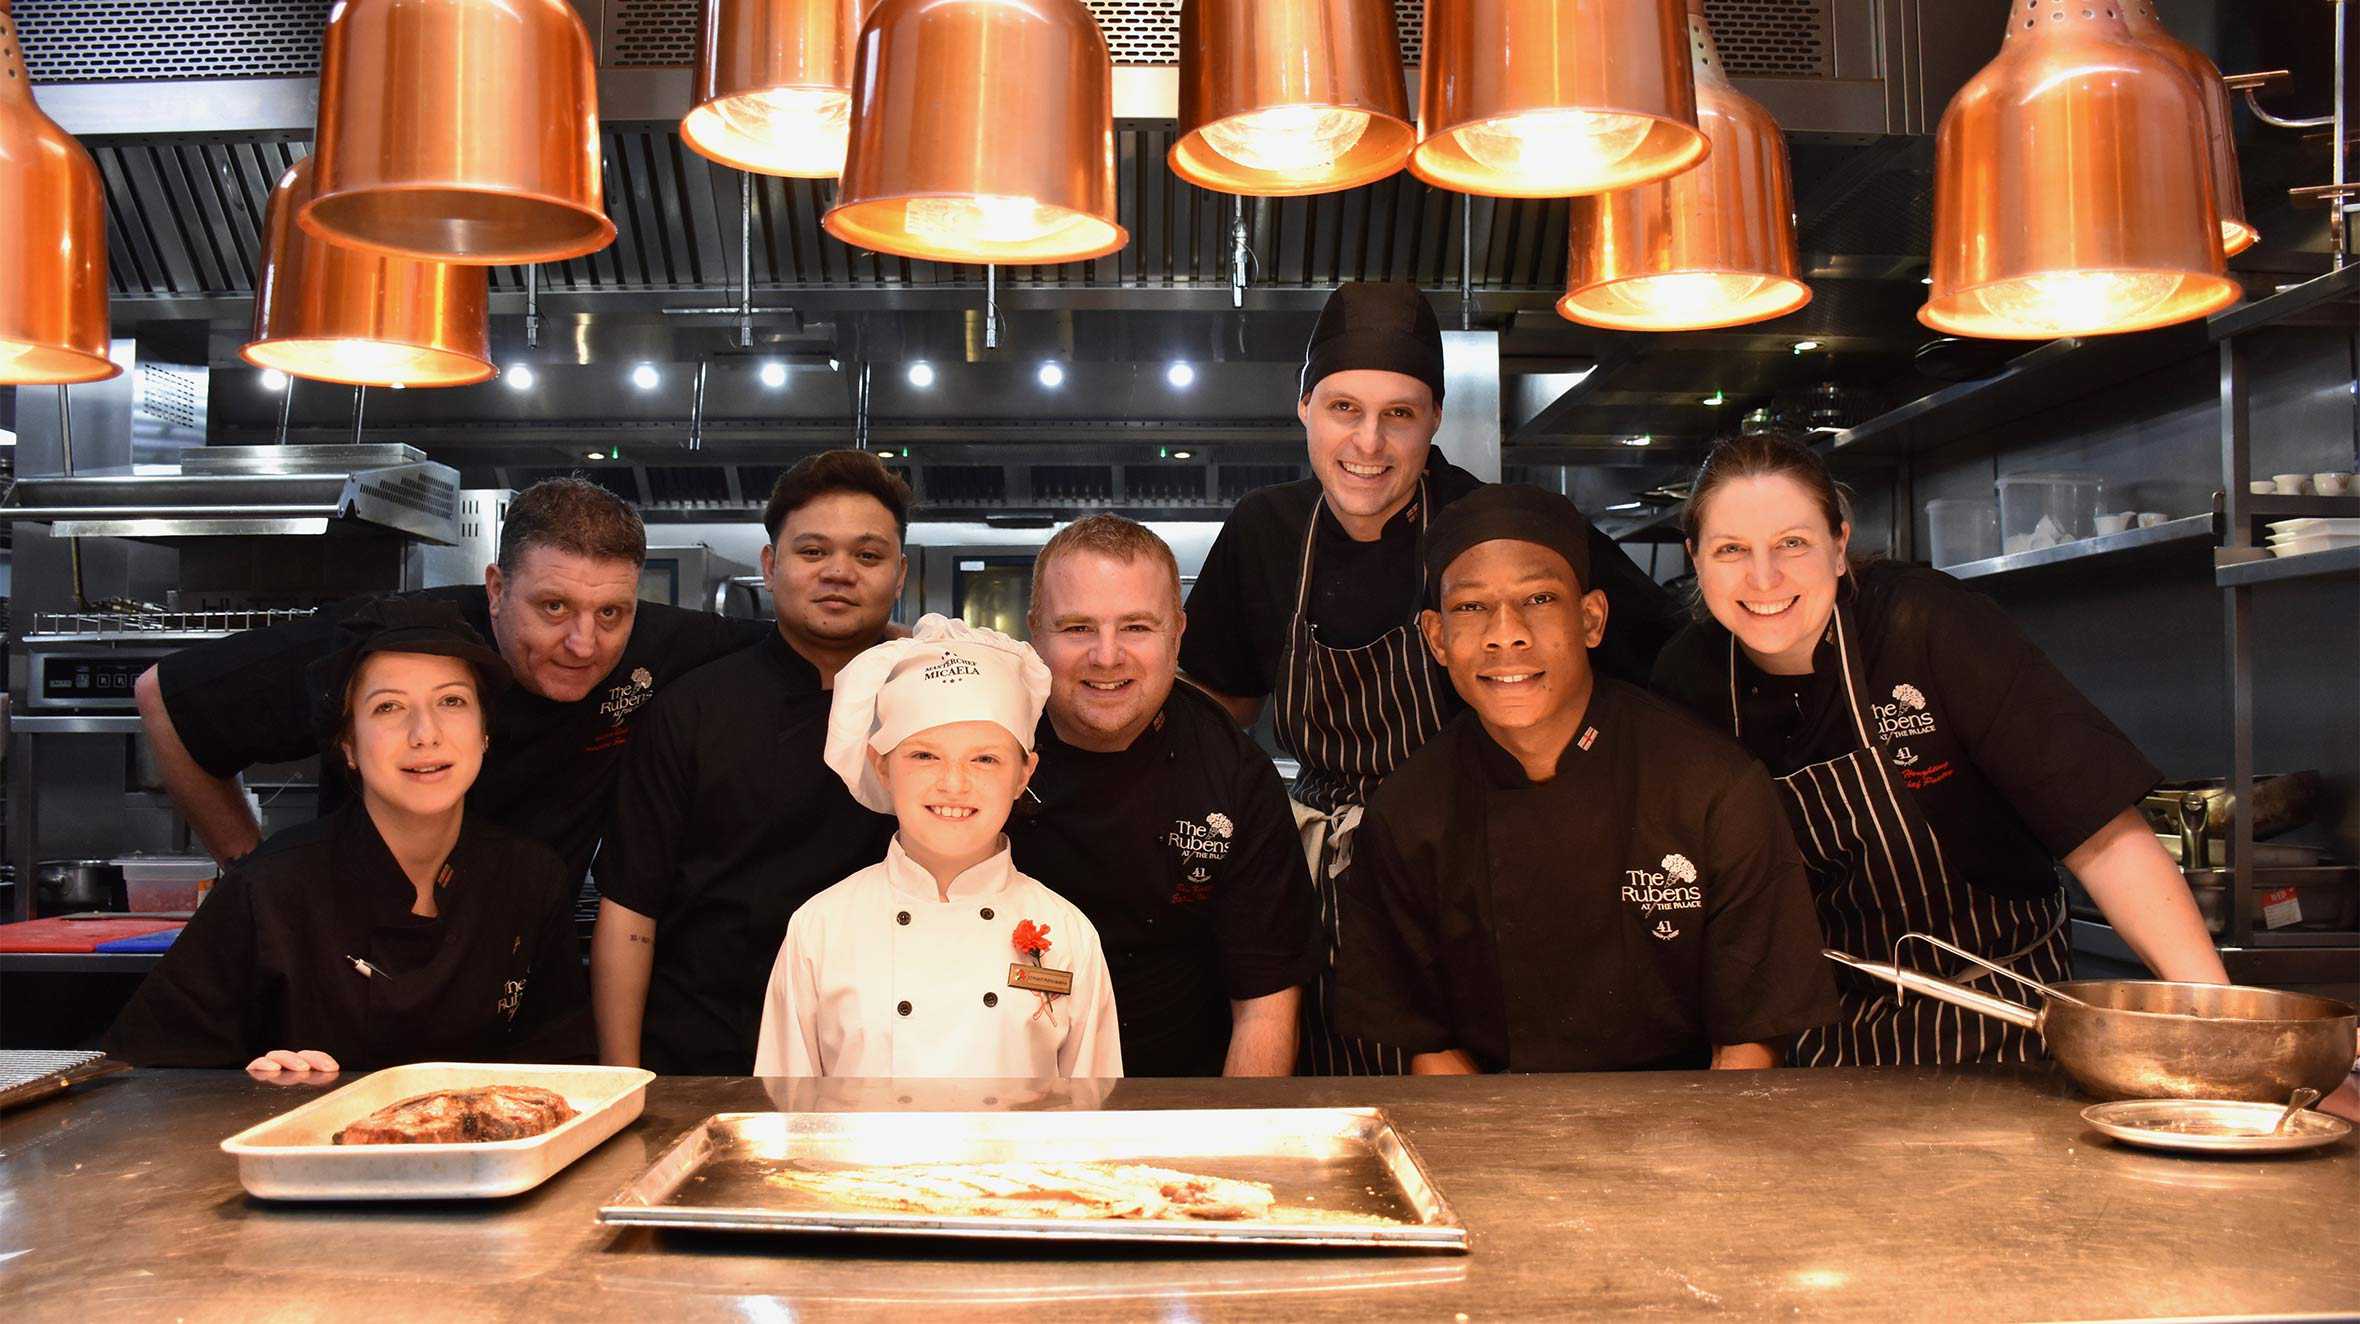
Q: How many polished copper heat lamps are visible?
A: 10